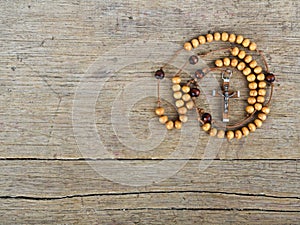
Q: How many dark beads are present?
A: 6